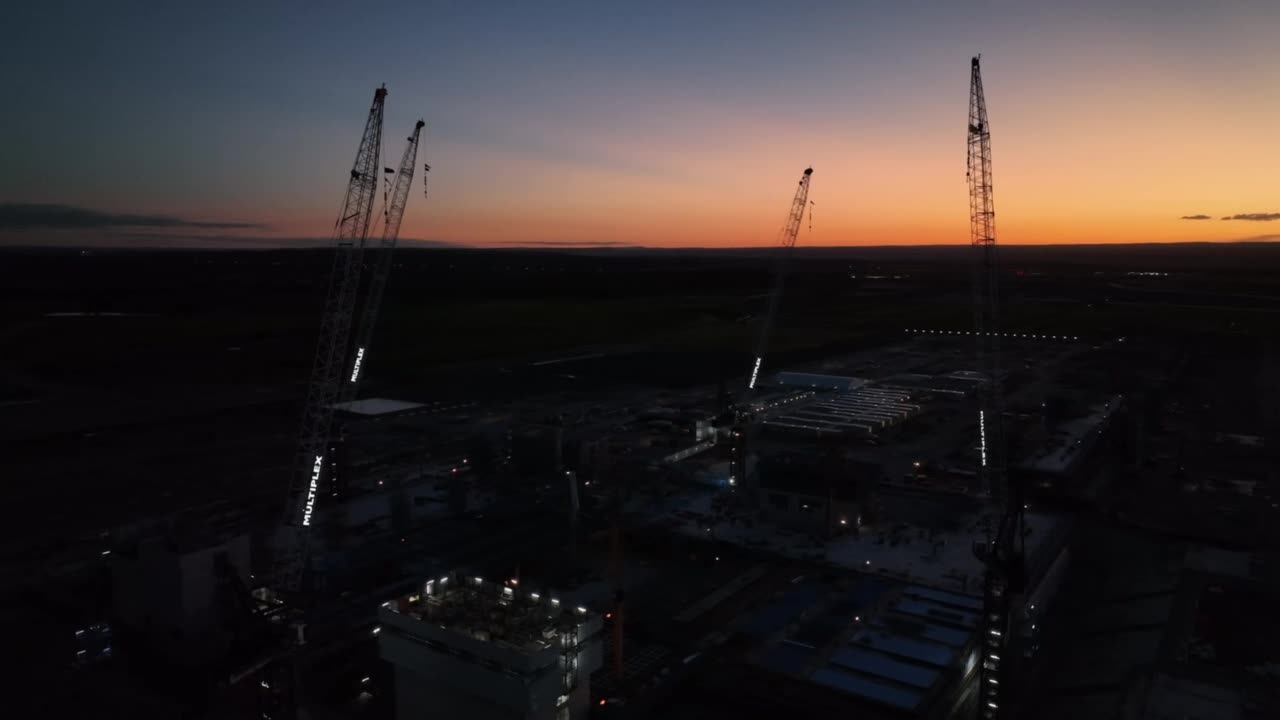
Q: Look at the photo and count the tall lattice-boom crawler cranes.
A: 4